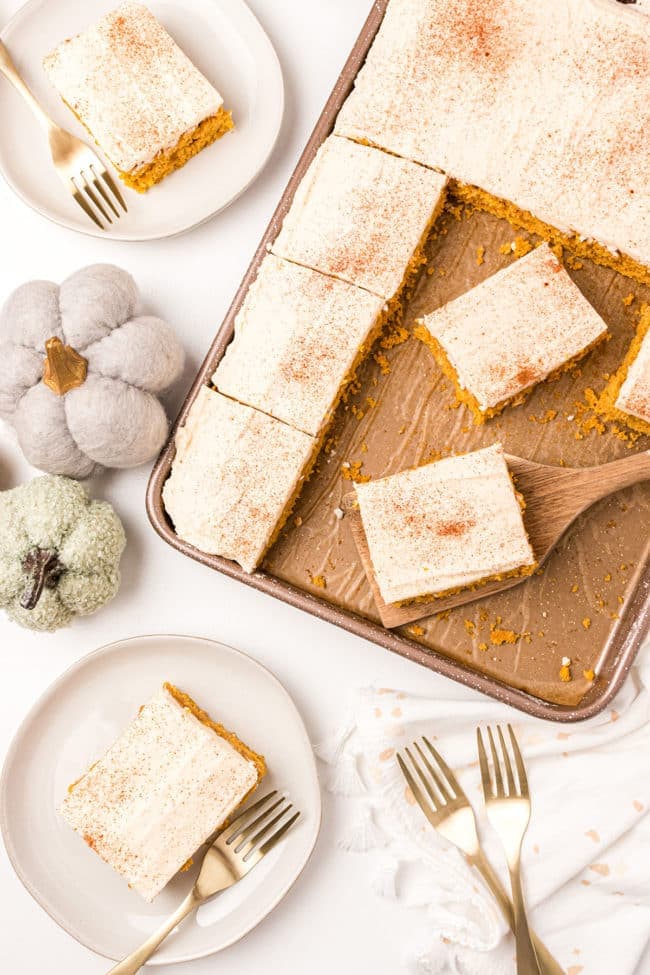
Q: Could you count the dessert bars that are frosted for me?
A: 8